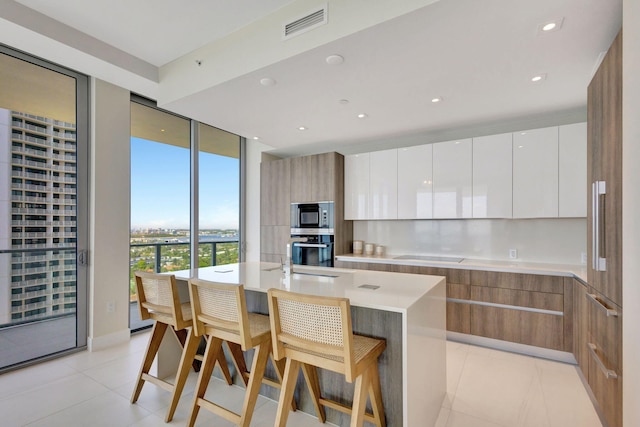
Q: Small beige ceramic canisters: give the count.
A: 3